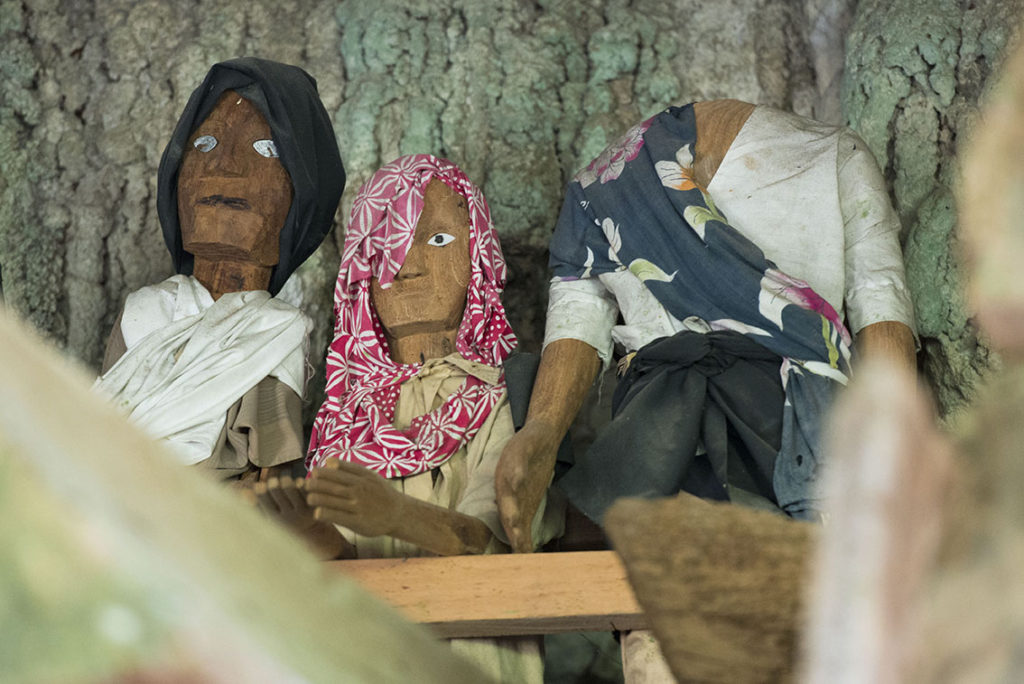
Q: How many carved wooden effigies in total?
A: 3